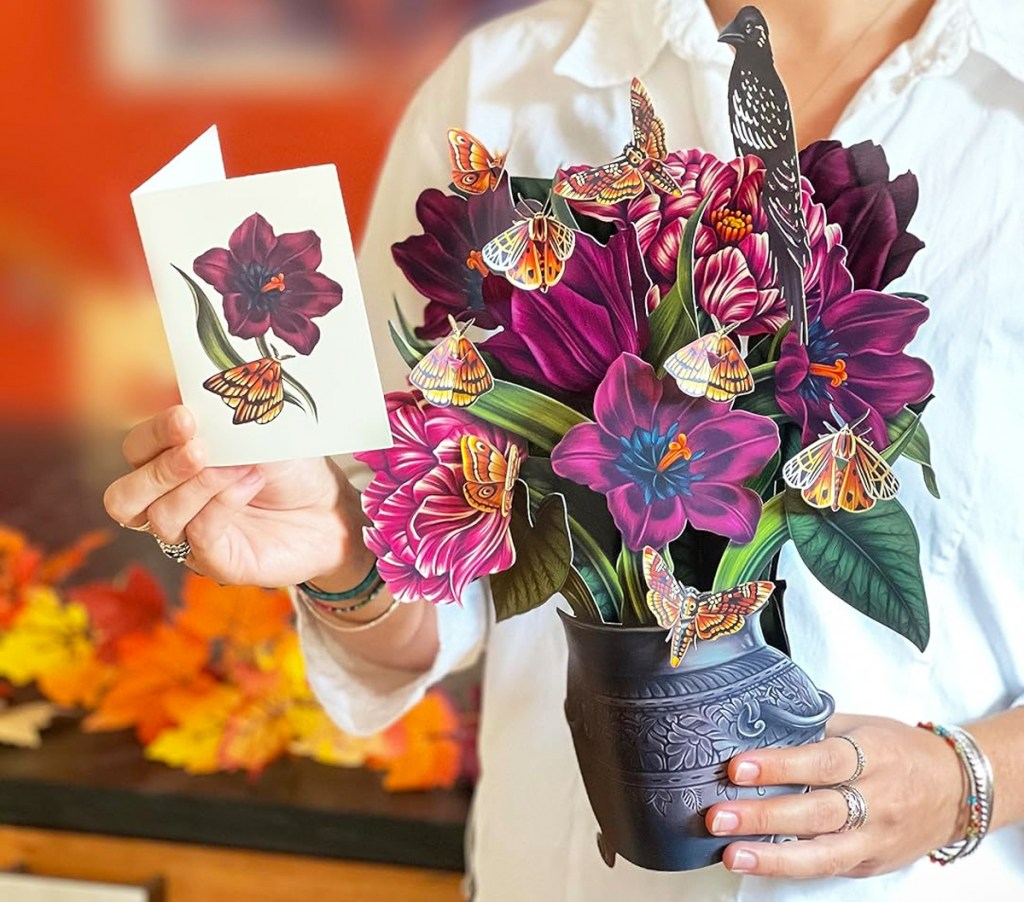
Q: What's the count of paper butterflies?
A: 8